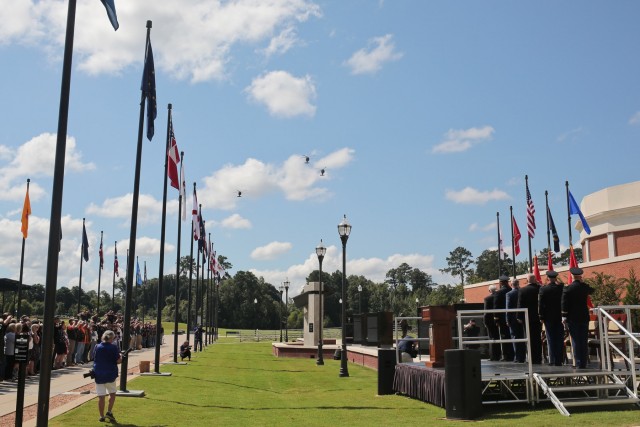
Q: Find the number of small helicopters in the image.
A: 3